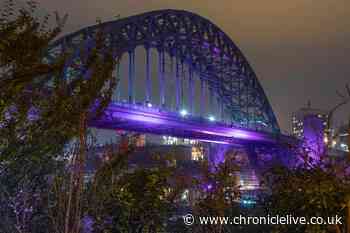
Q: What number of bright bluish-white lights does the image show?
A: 3